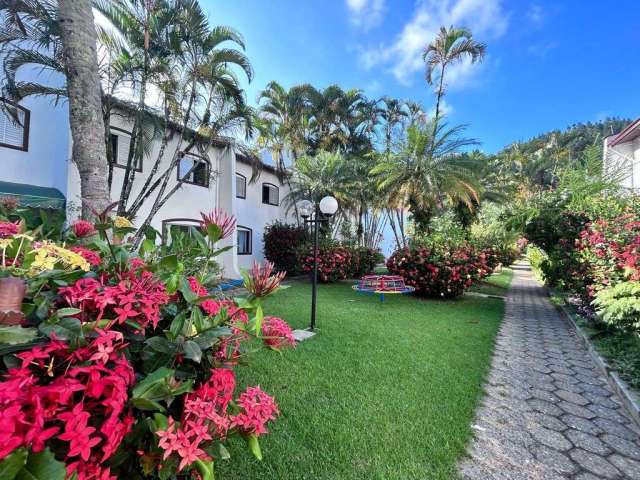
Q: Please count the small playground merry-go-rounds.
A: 1